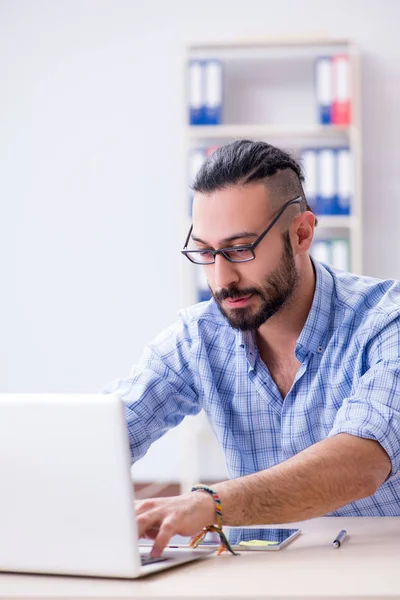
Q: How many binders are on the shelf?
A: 12